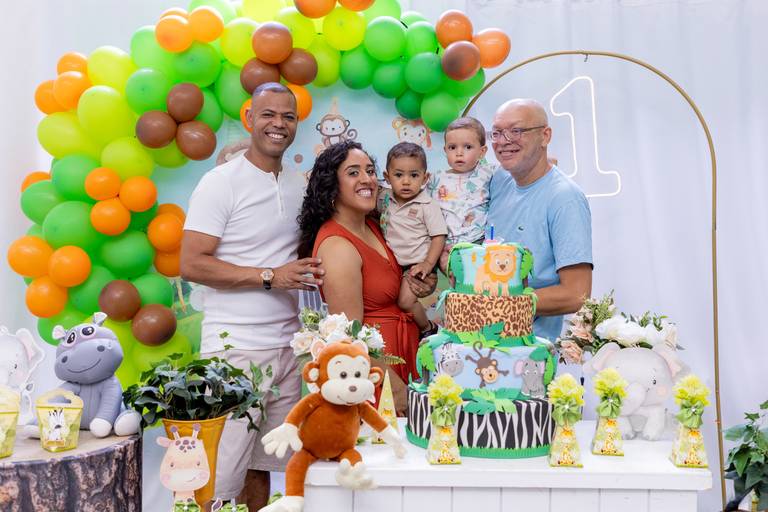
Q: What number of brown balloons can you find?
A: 9